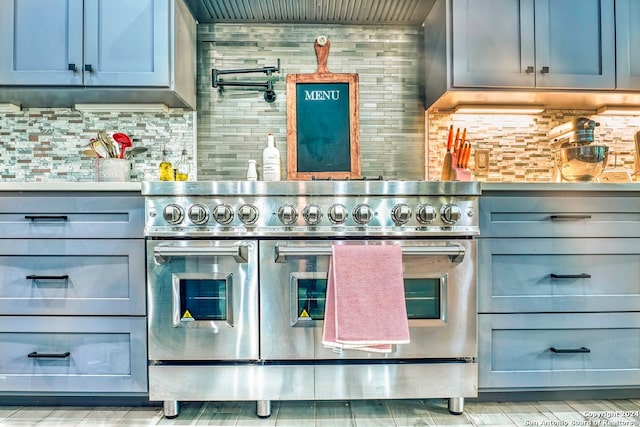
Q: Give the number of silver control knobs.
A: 11